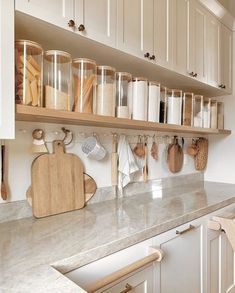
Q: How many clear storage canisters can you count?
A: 14